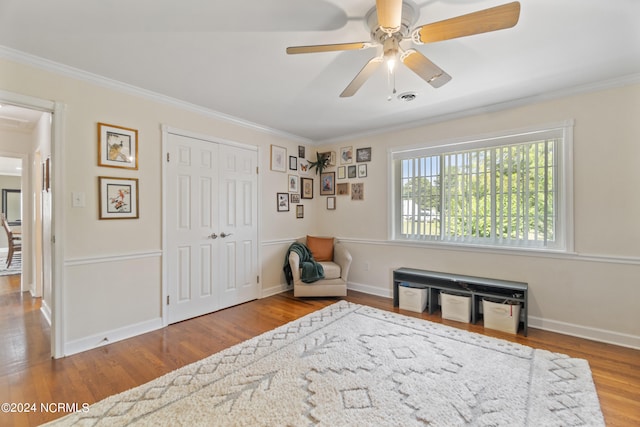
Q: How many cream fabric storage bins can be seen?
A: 3